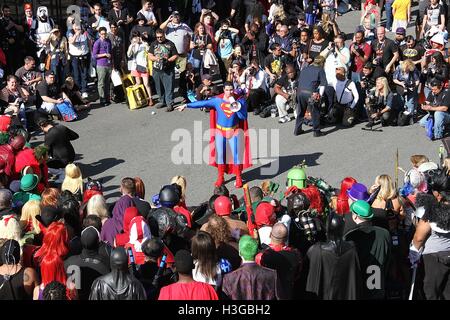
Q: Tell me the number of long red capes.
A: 1